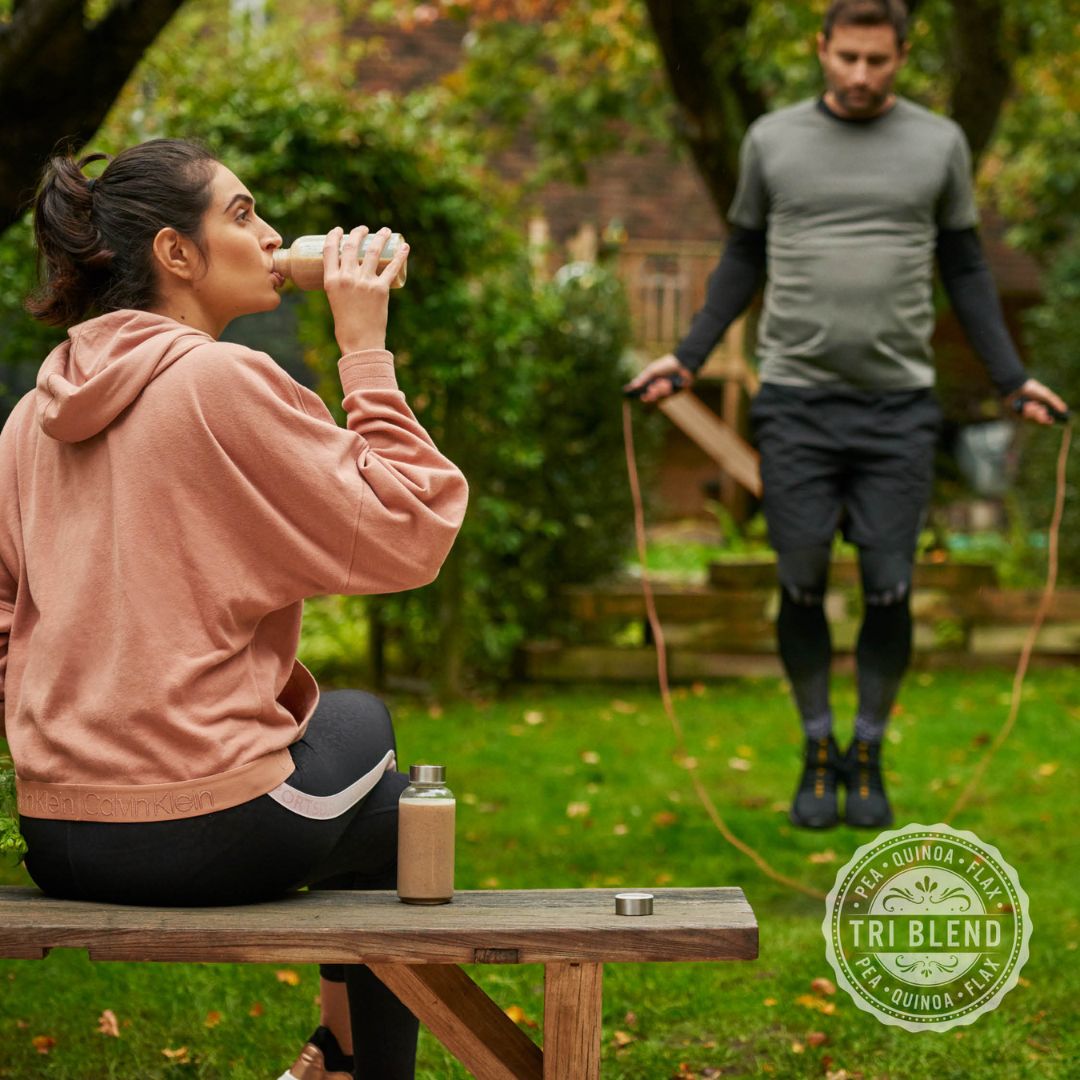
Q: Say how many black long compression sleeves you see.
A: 2